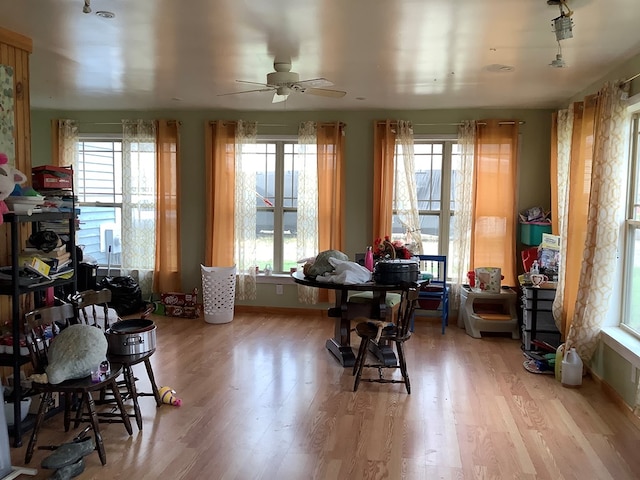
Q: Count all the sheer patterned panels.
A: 8